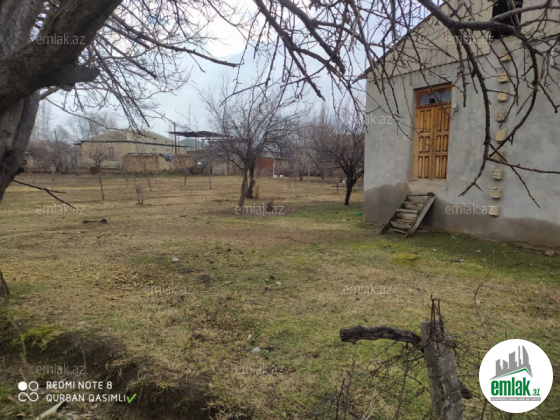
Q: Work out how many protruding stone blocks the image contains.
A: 9